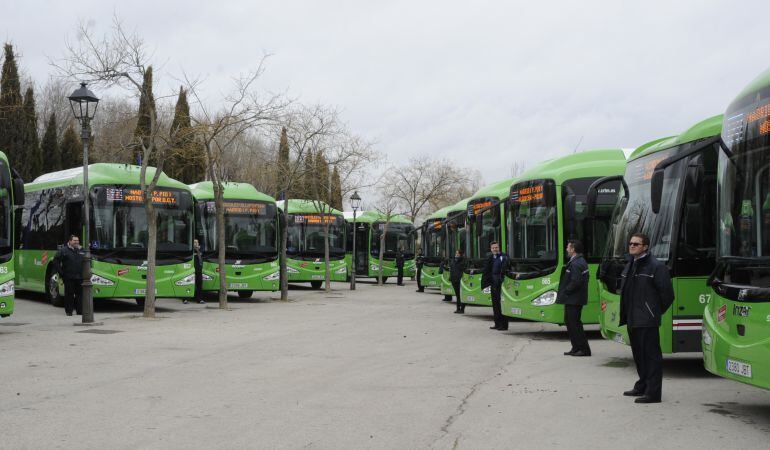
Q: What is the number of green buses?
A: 11